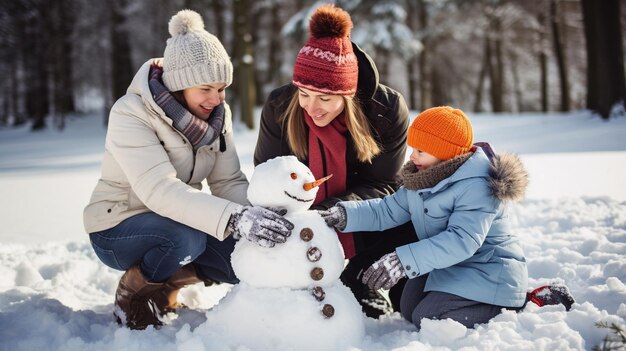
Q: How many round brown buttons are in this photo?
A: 5